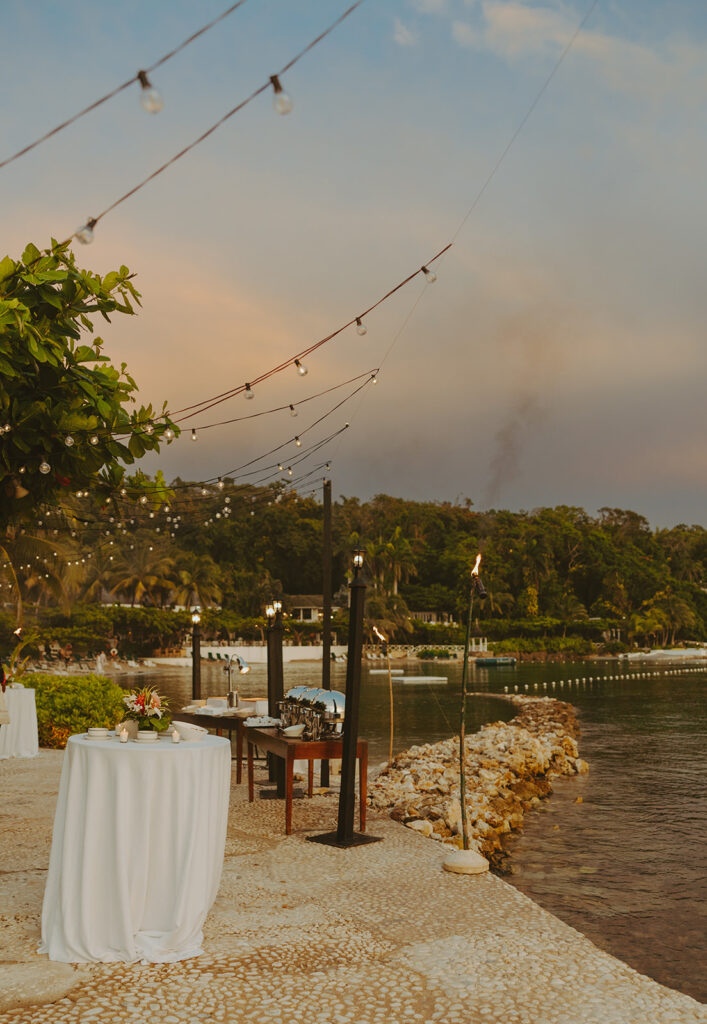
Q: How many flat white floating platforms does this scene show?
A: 2